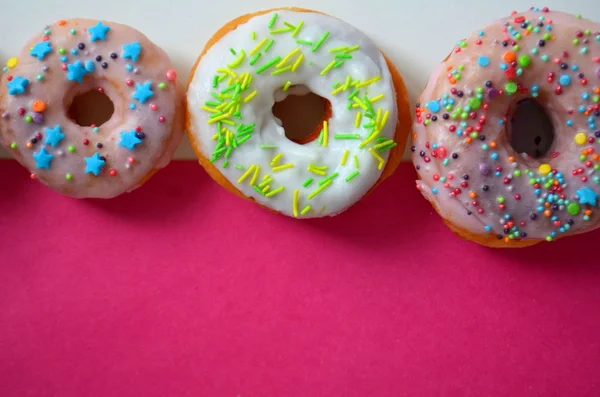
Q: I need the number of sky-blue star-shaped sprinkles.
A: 11